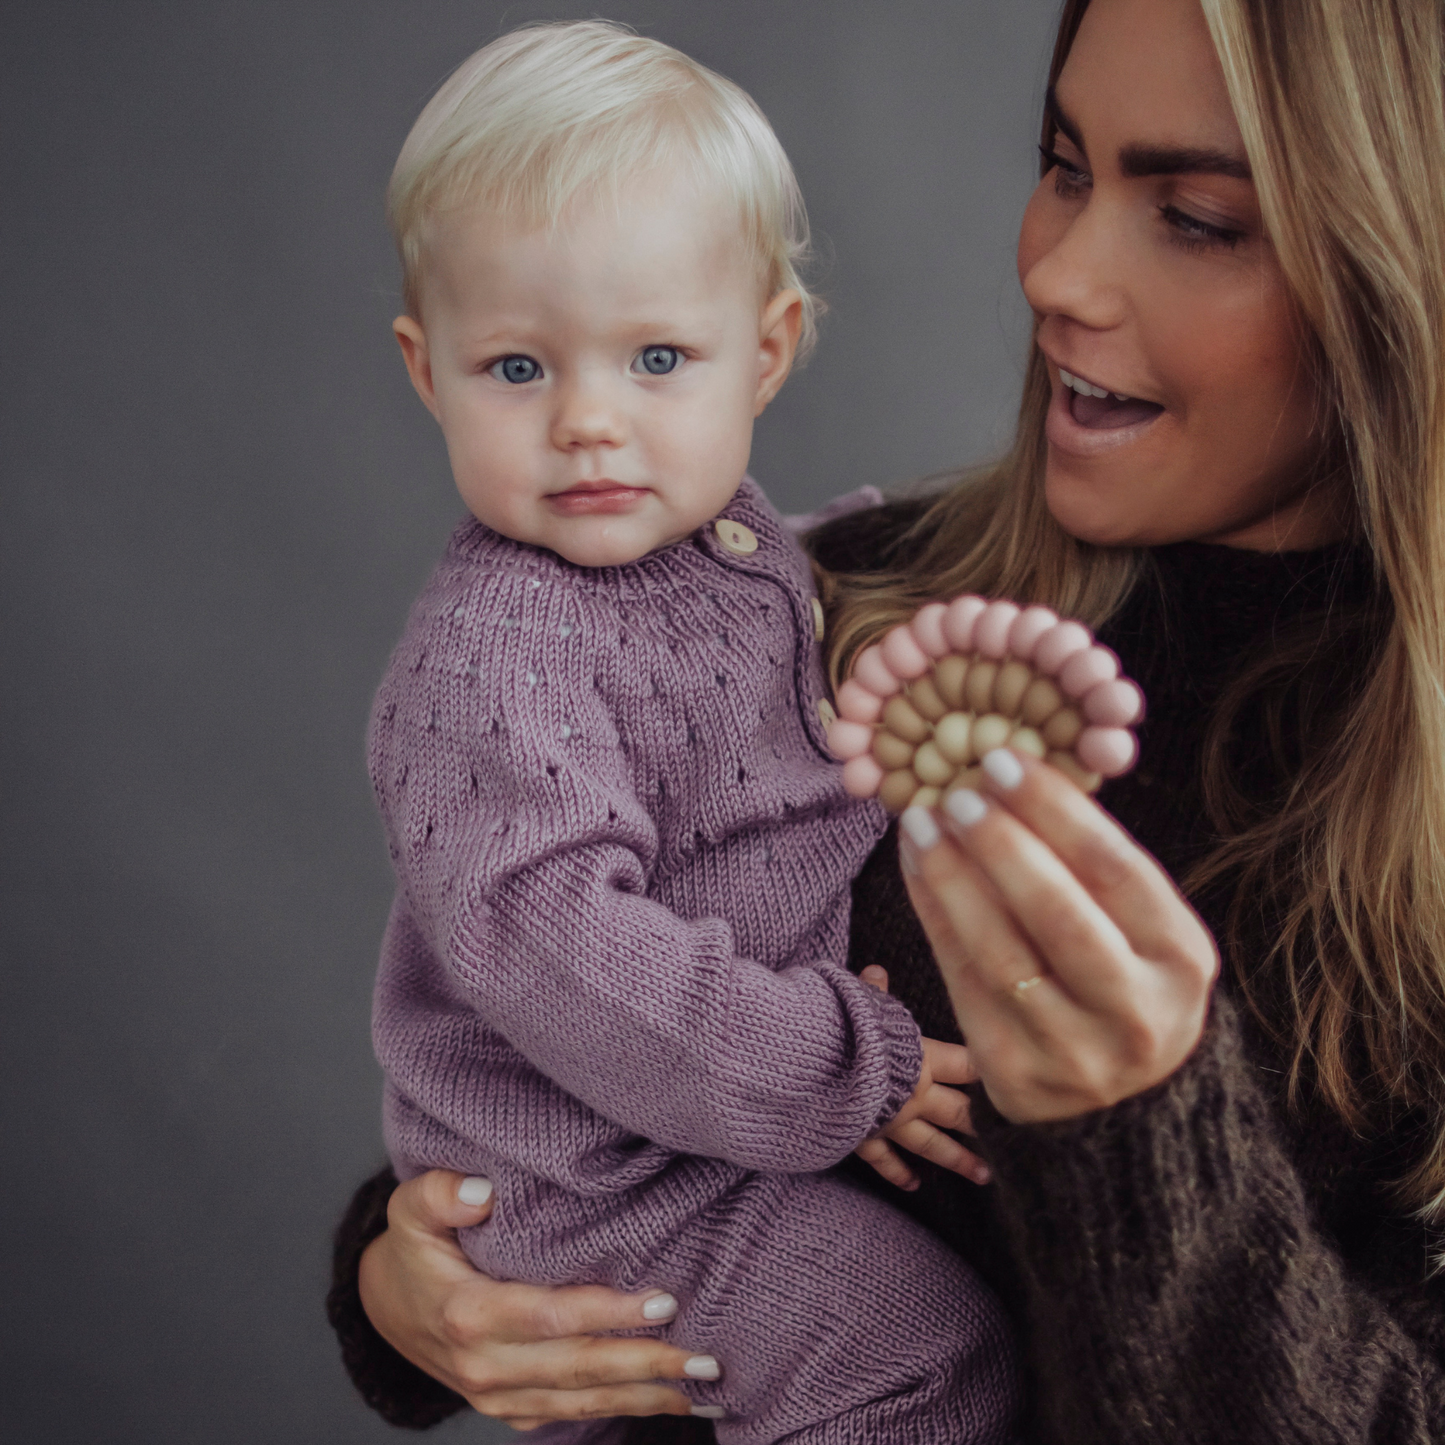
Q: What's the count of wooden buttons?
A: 3